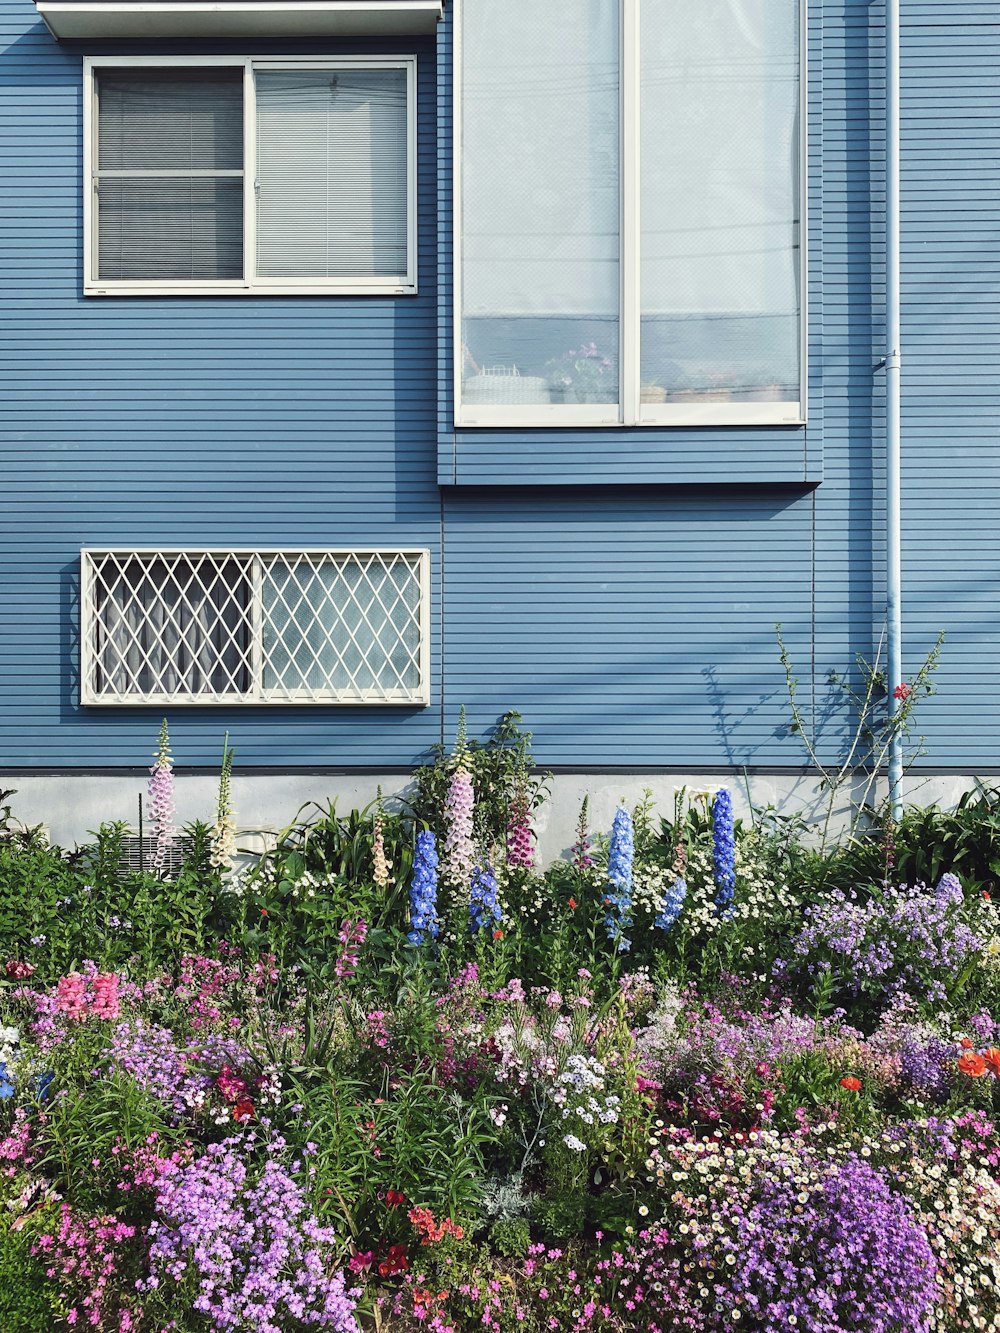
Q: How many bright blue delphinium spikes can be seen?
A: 5